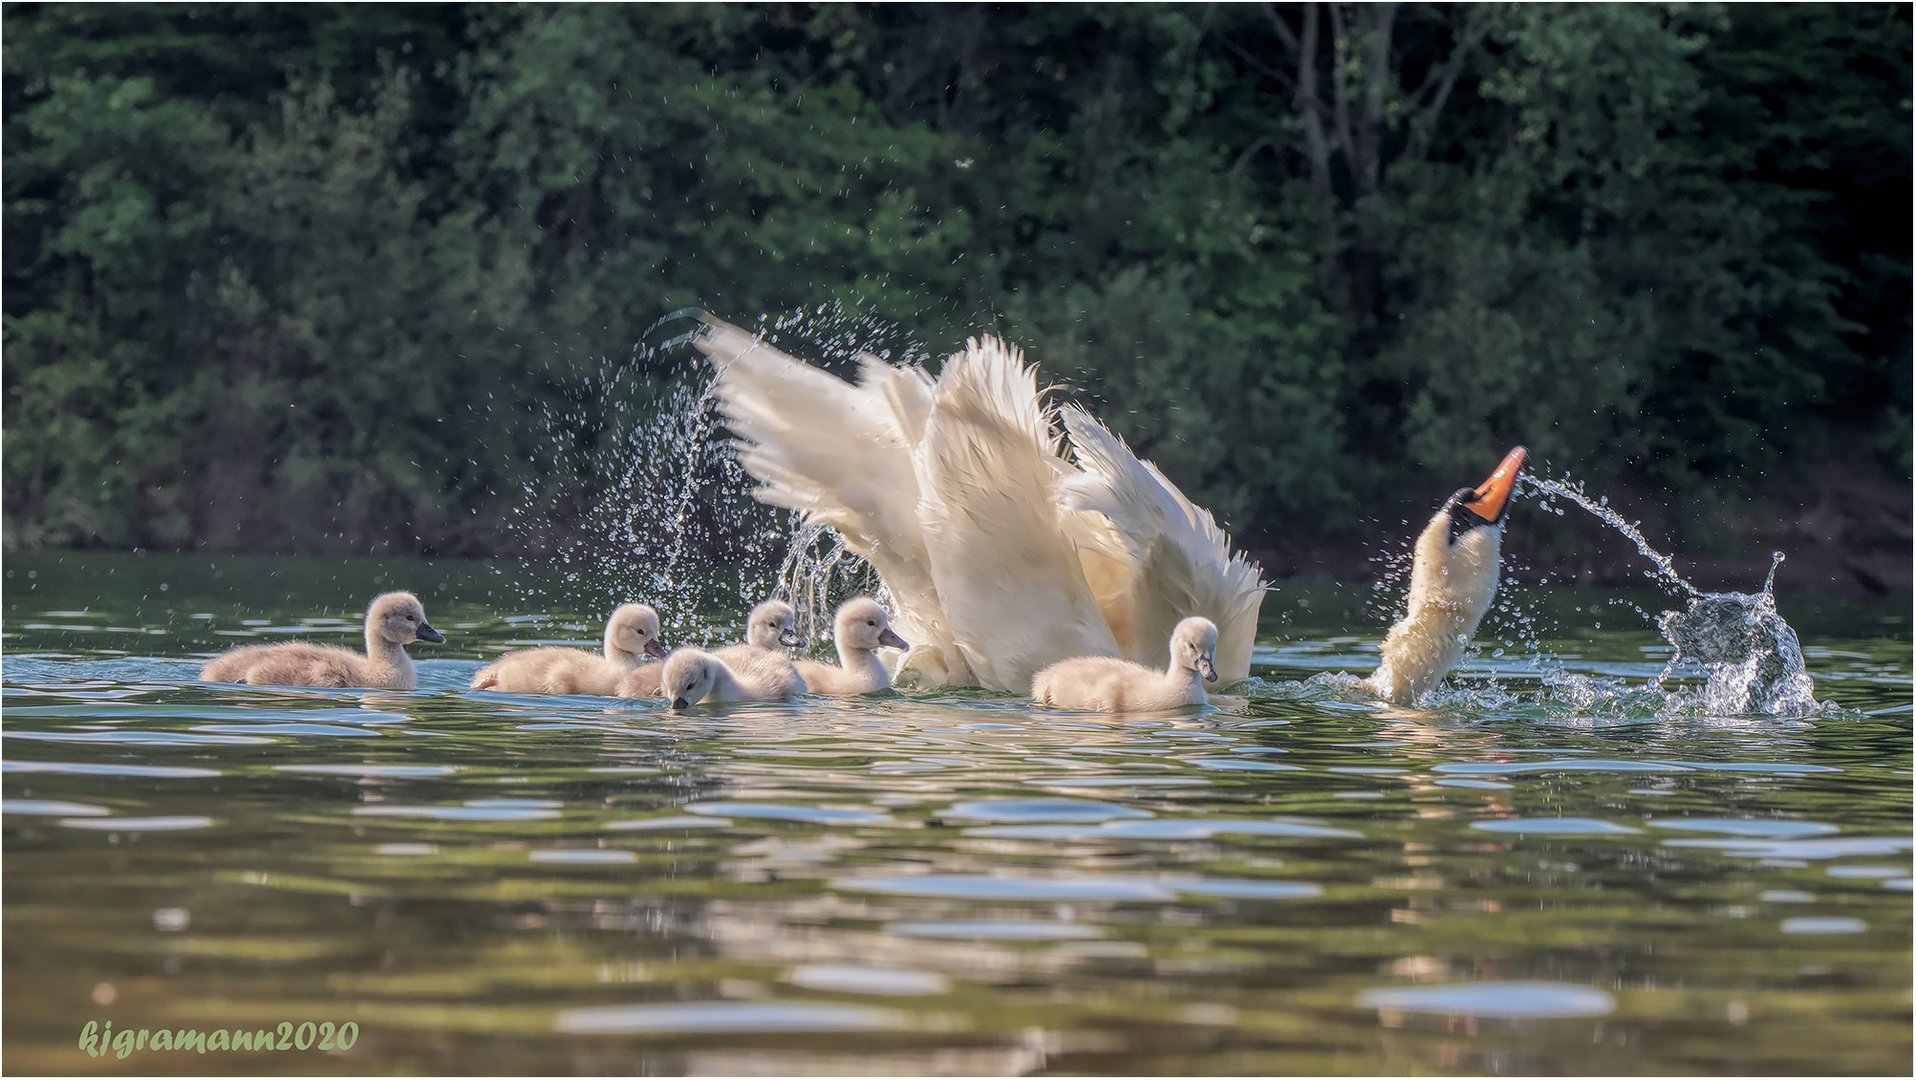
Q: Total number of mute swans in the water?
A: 7